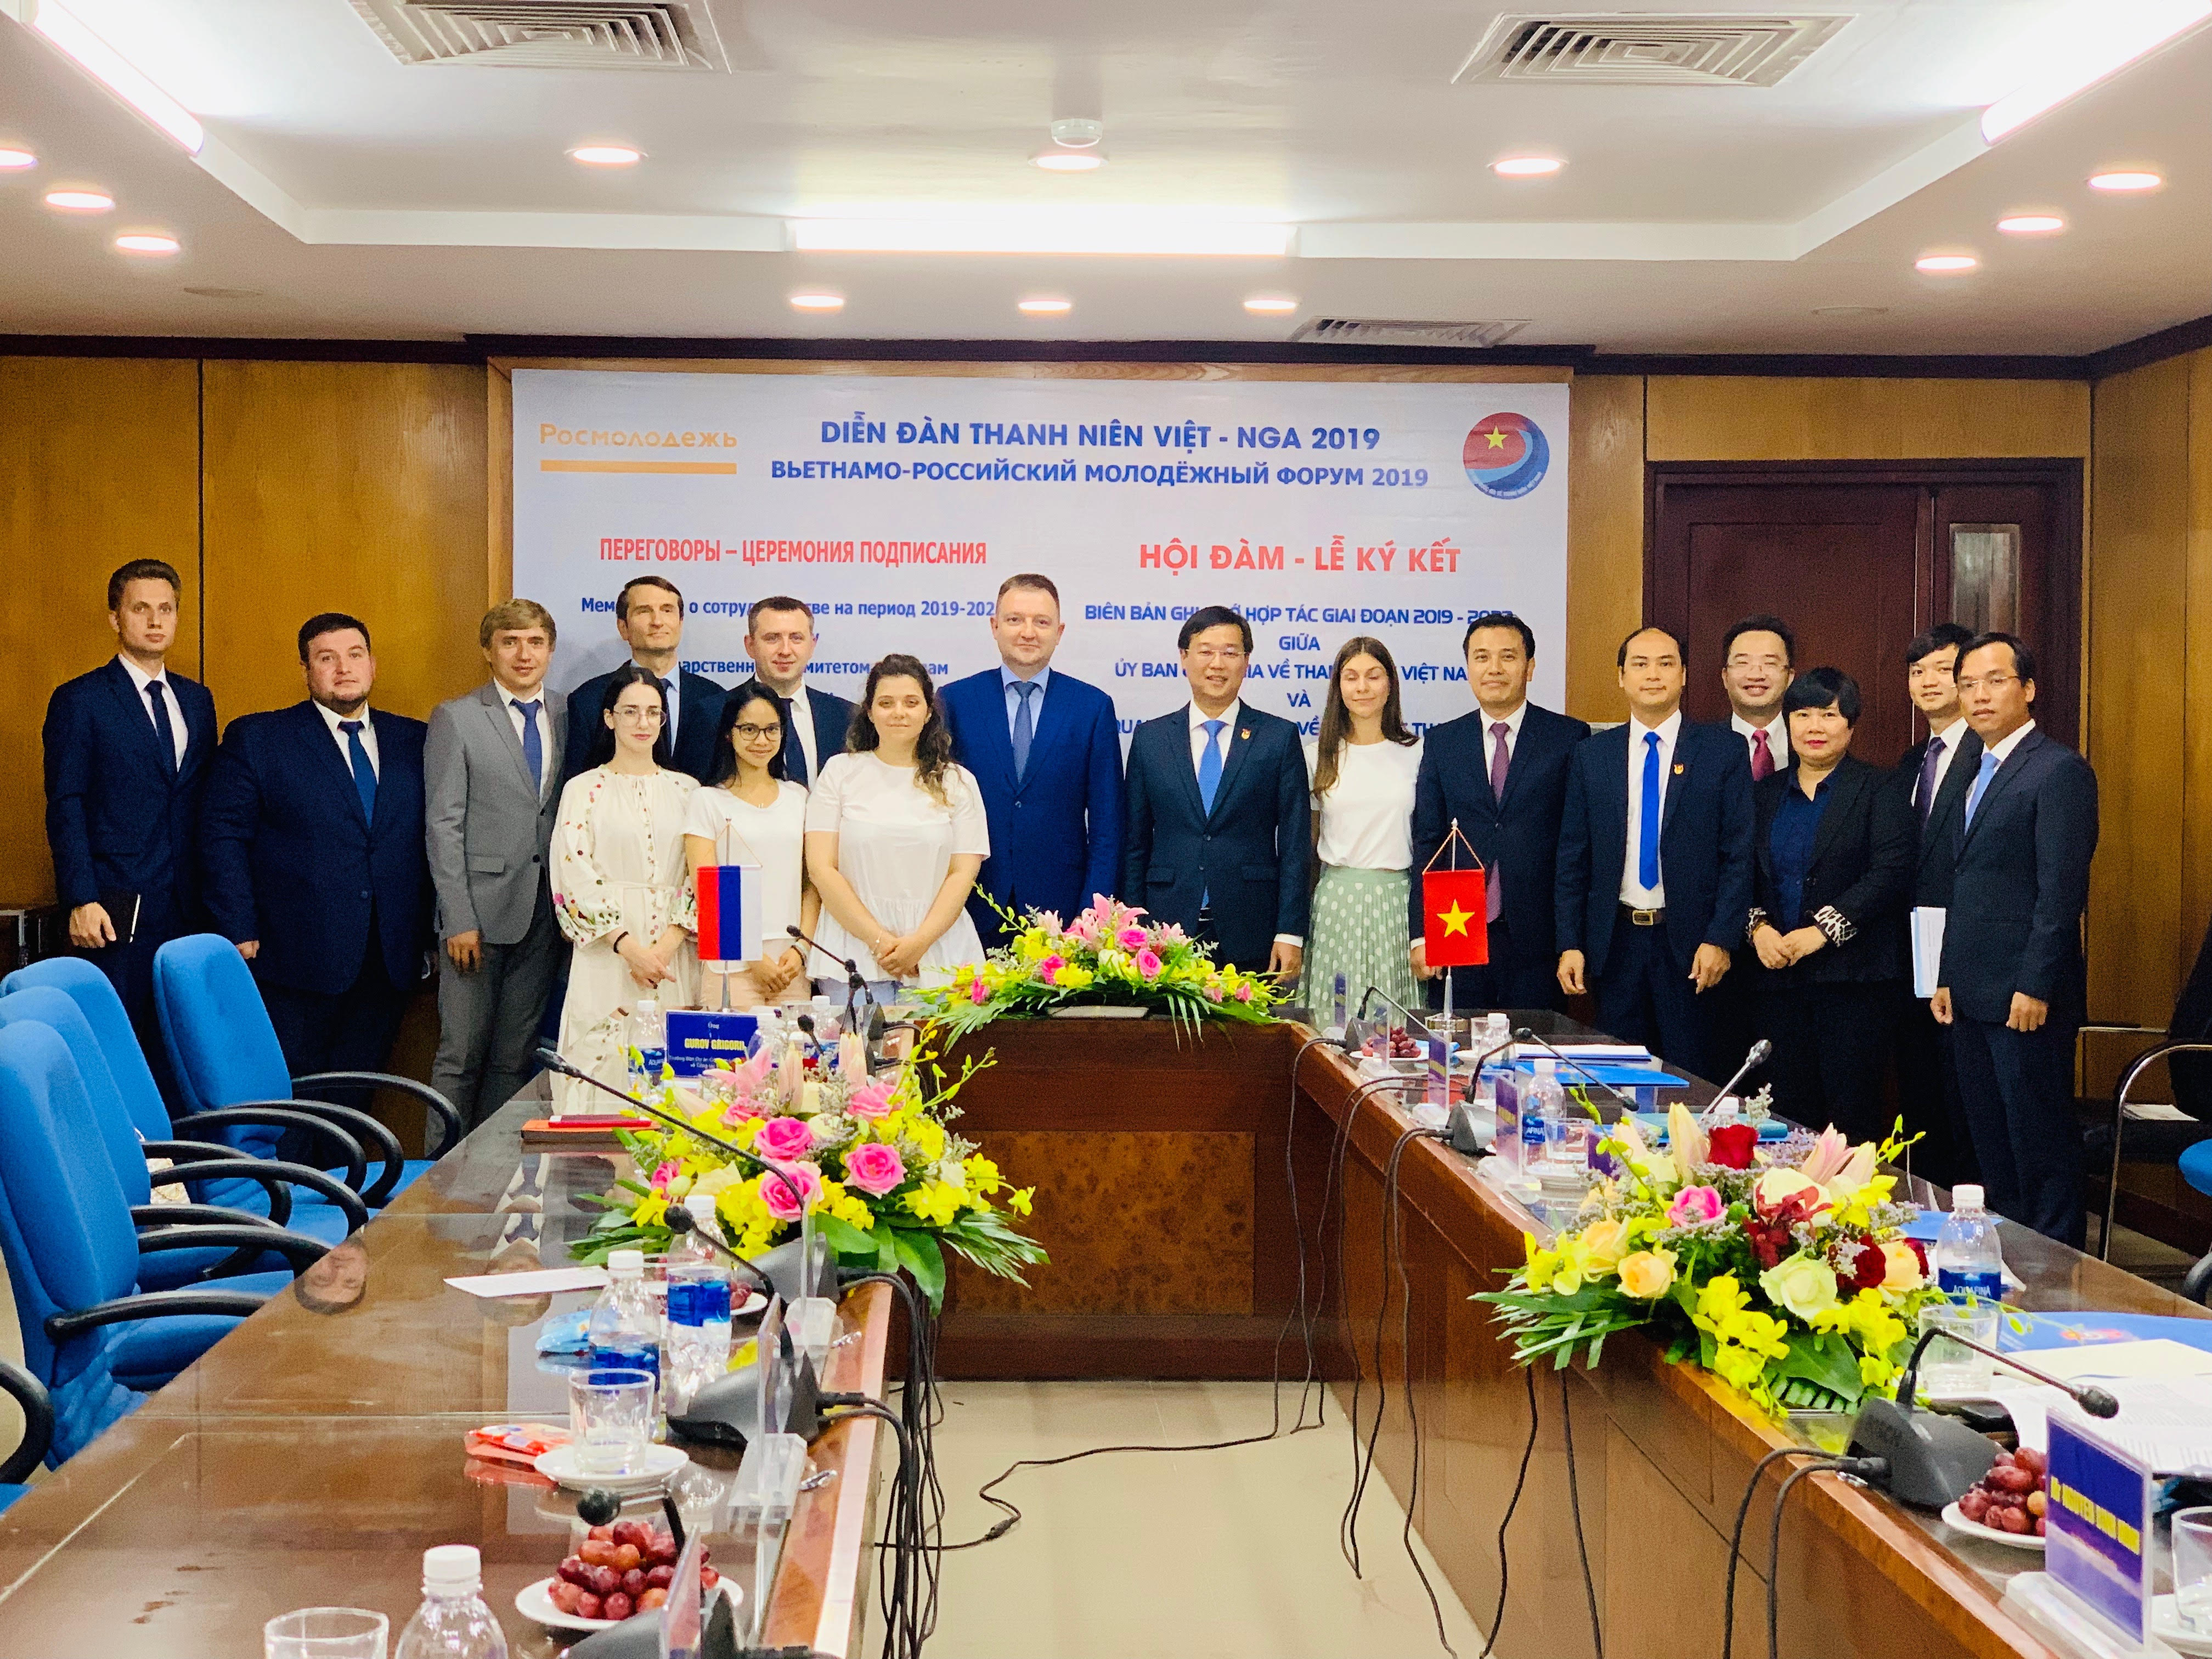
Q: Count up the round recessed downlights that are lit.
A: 12